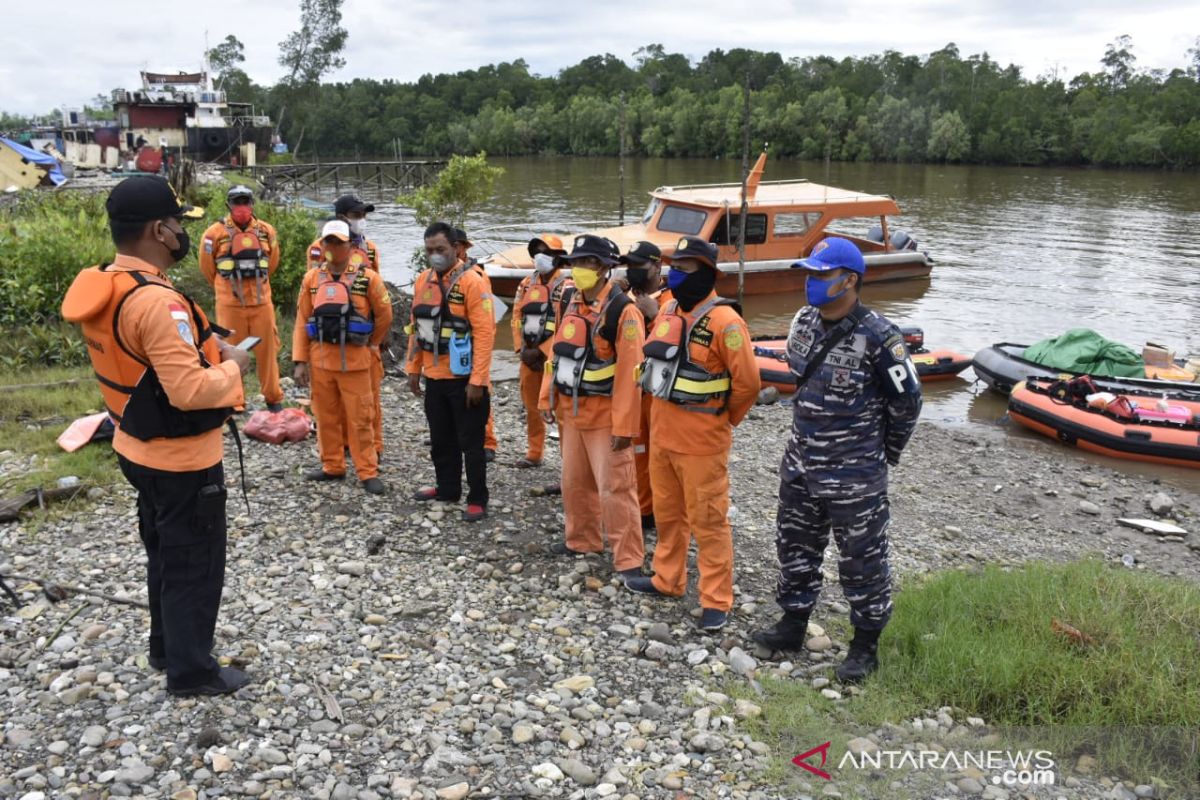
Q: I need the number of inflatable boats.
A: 3